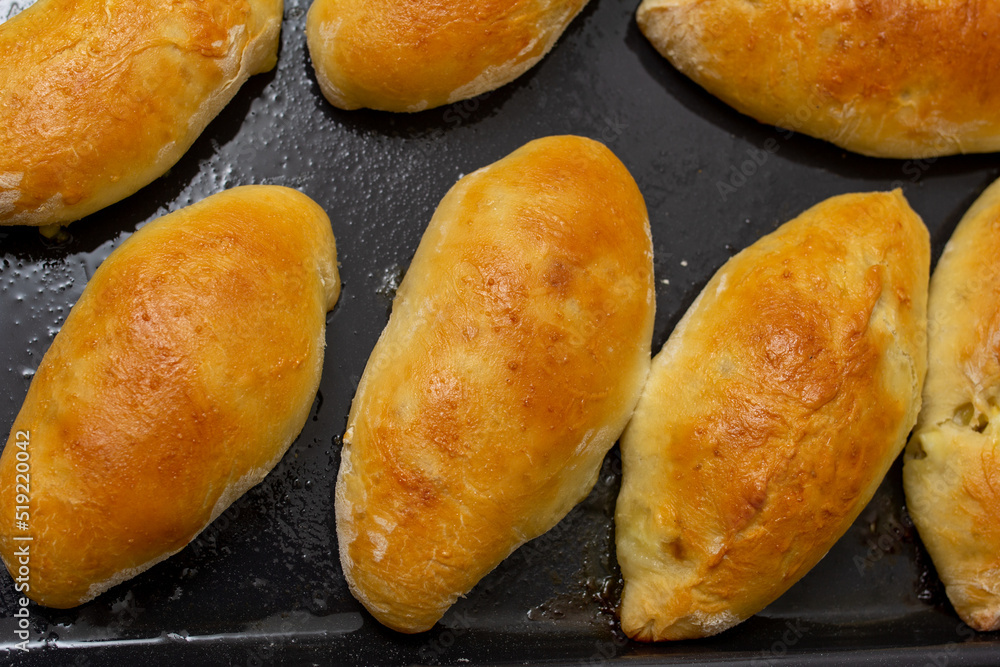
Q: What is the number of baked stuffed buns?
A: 7